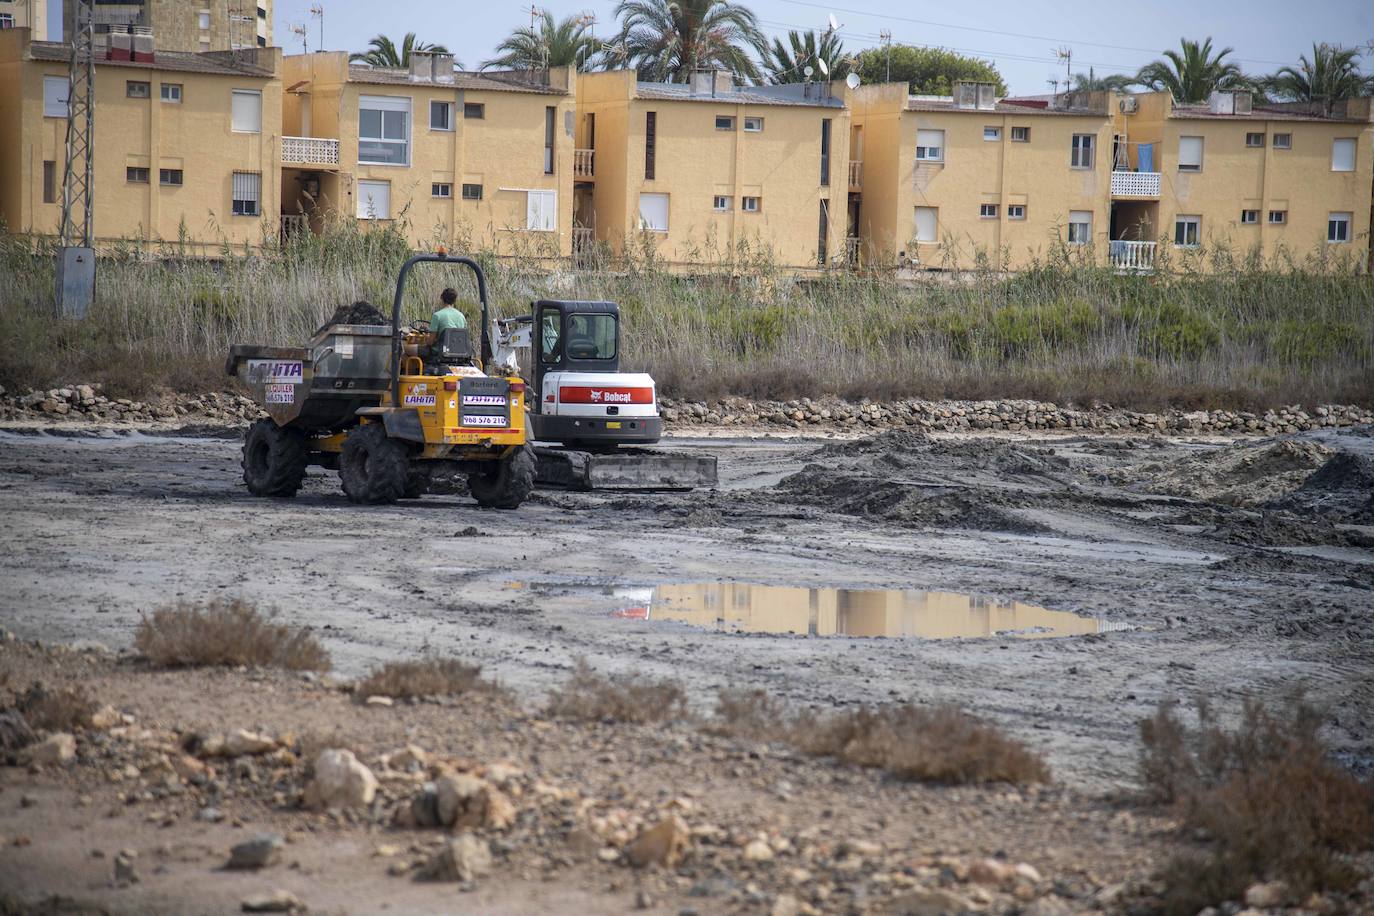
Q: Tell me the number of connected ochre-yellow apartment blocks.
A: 5